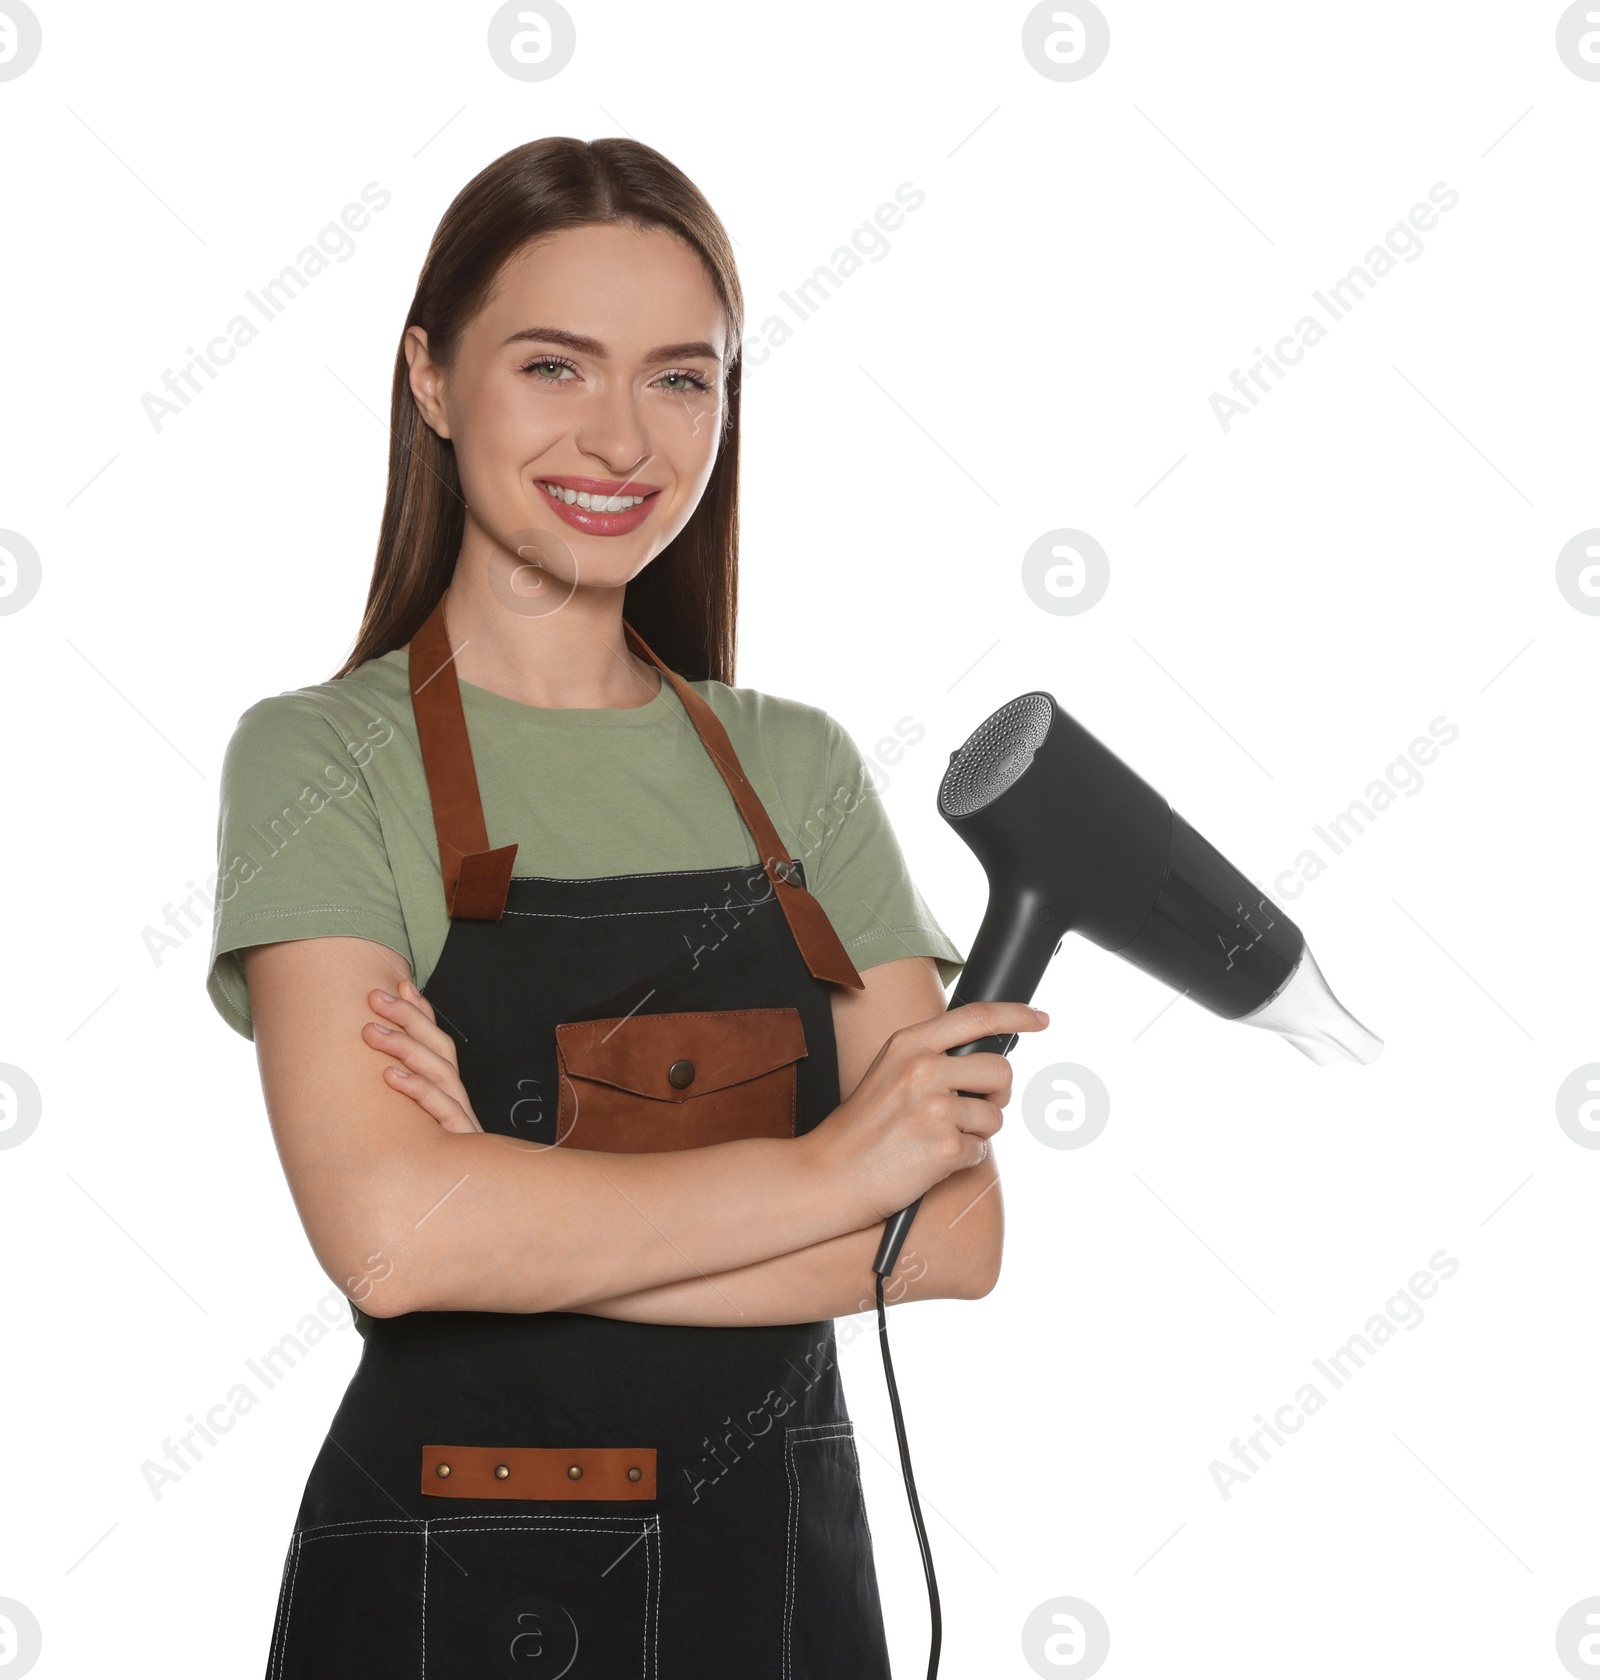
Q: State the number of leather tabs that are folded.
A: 1